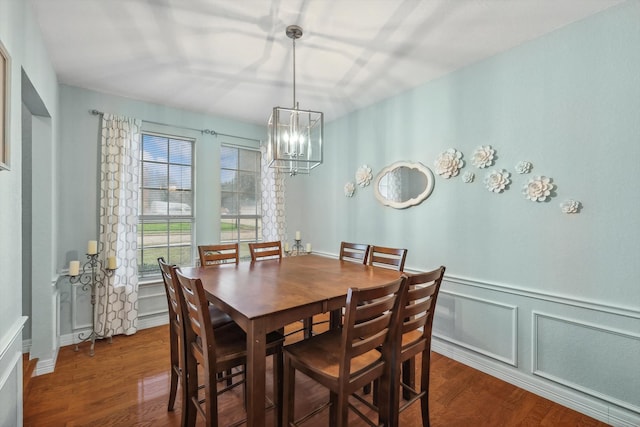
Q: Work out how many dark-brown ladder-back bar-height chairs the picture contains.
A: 8